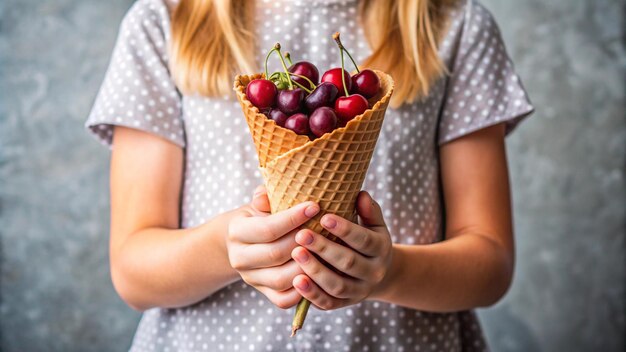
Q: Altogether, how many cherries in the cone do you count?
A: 10